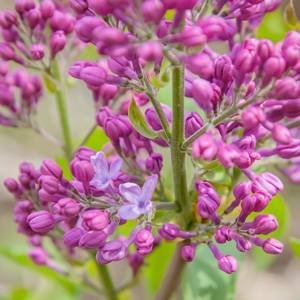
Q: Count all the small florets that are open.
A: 2